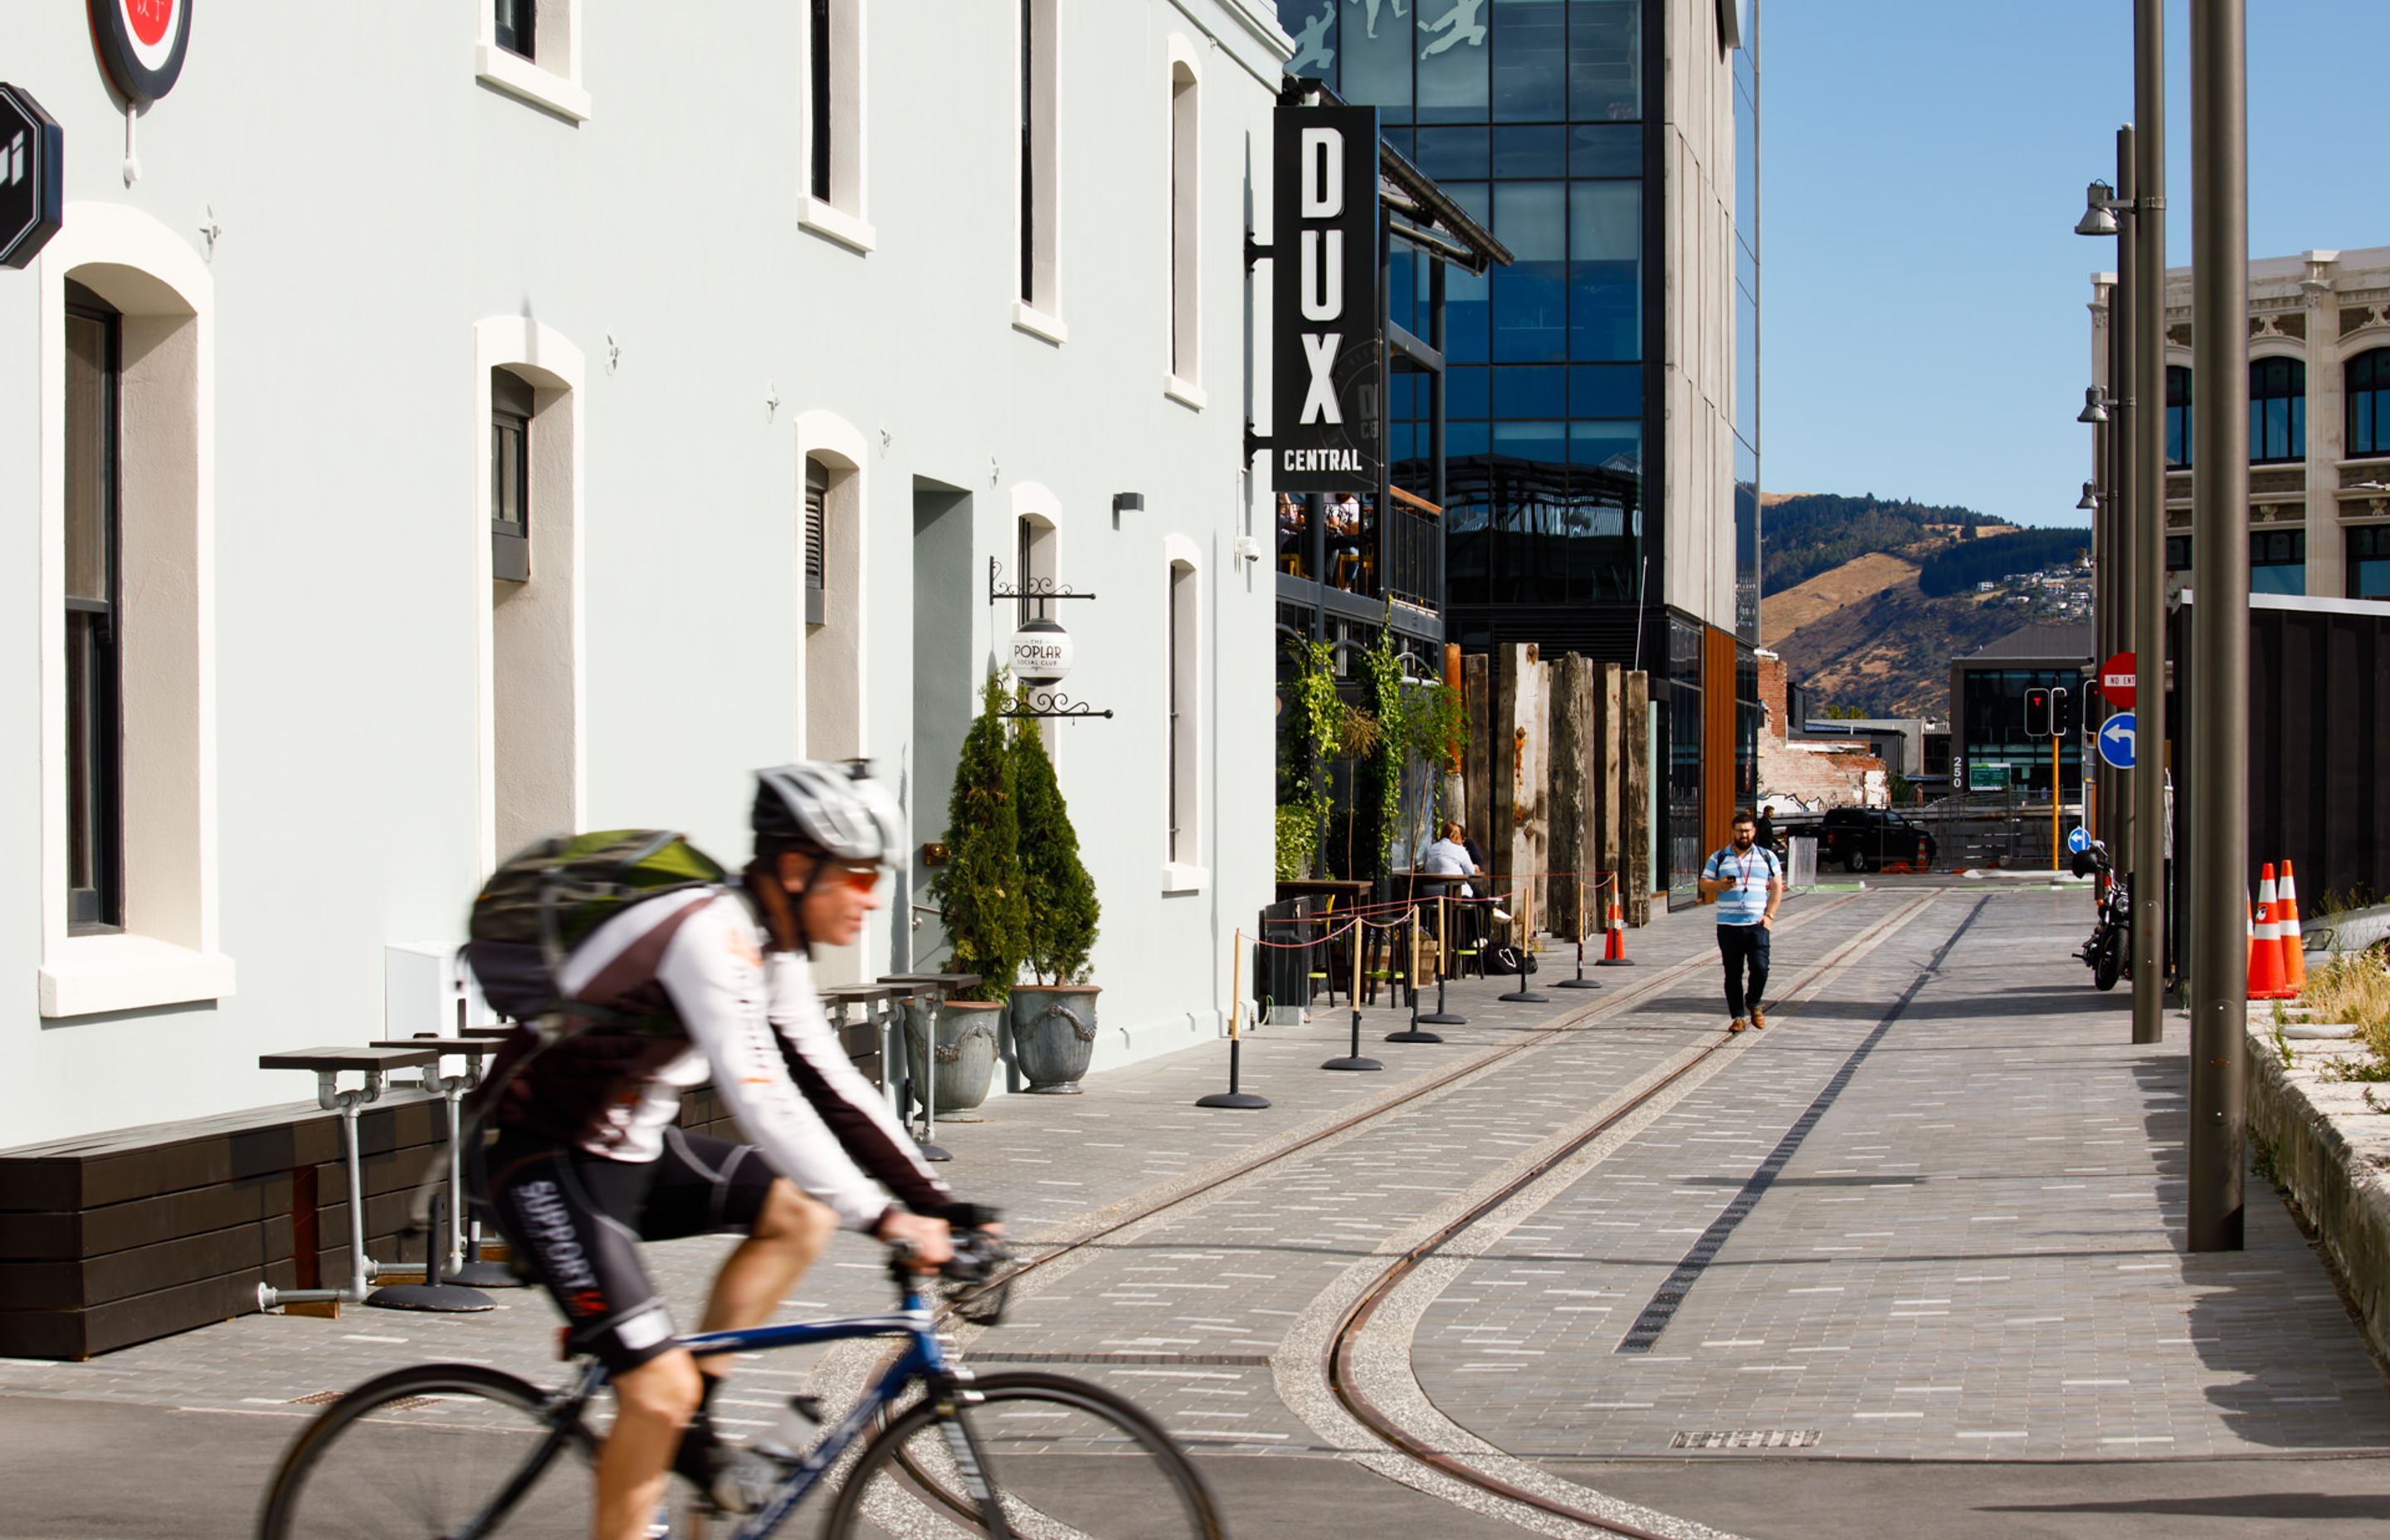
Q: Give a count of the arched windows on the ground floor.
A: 5